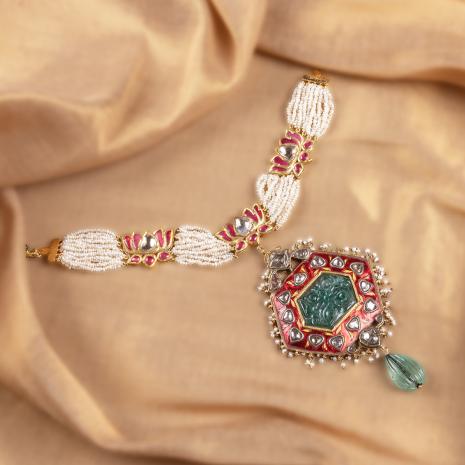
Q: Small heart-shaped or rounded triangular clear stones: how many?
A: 12